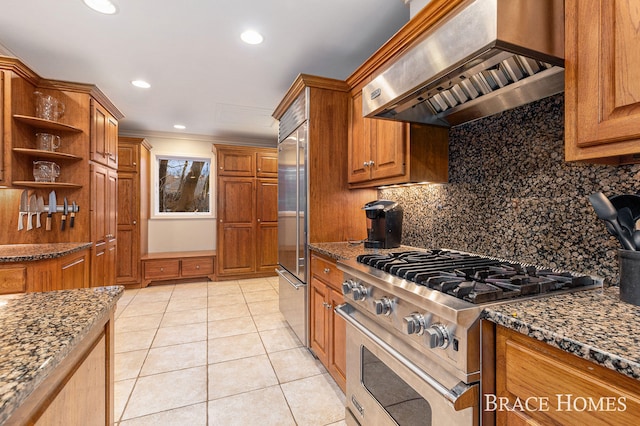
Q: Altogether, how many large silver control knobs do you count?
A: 5